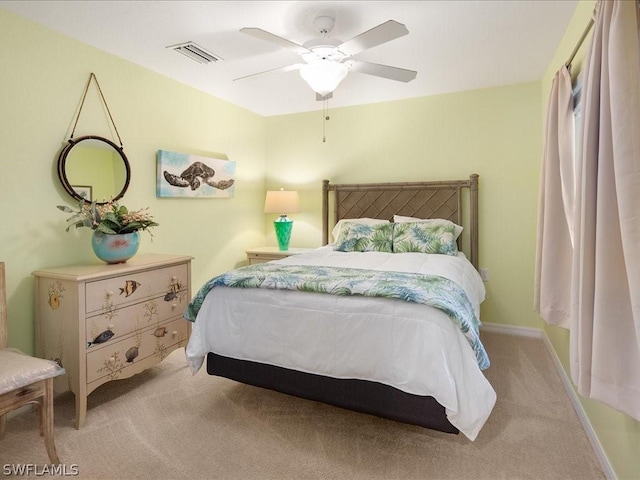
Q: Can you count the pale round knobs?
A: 6